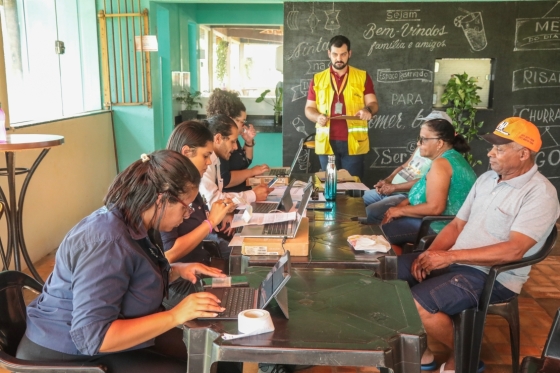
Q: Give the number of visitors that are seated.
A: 3